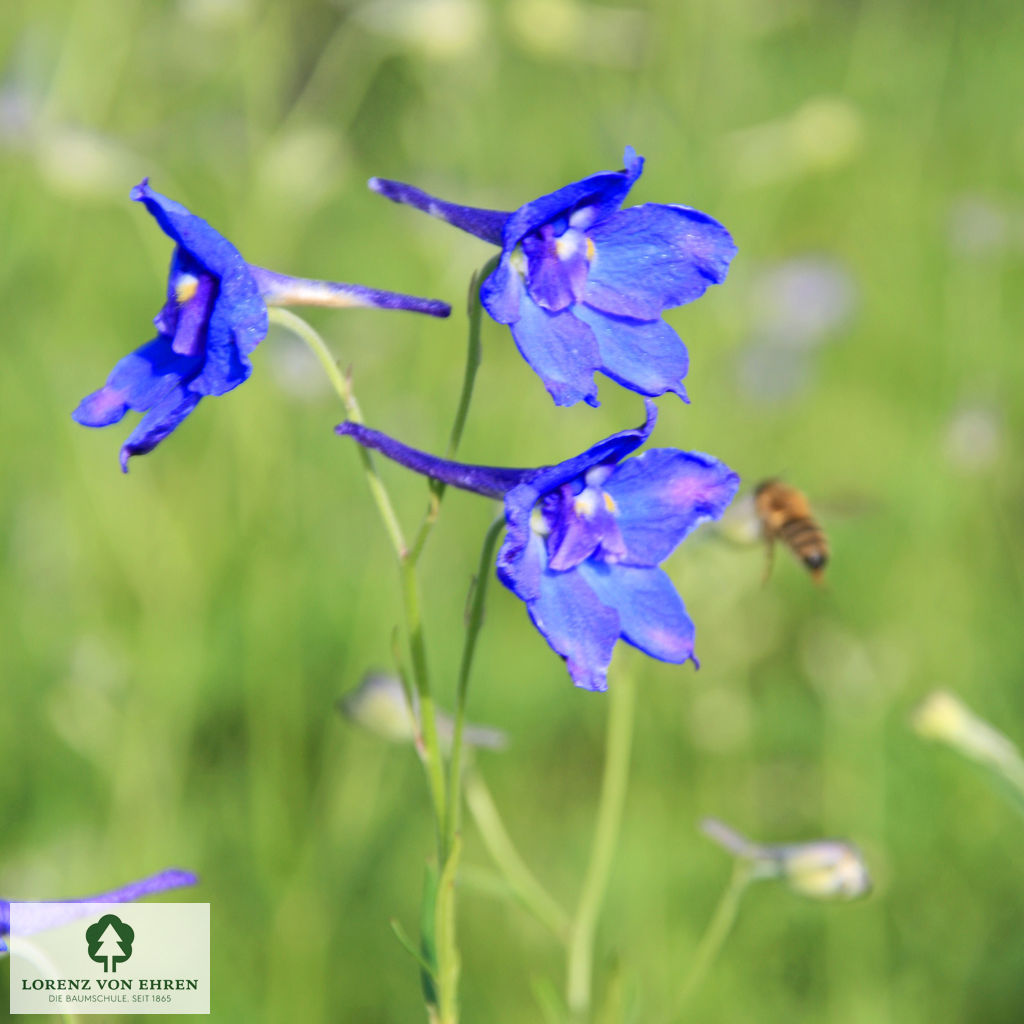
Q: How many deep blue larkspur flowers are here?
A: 3